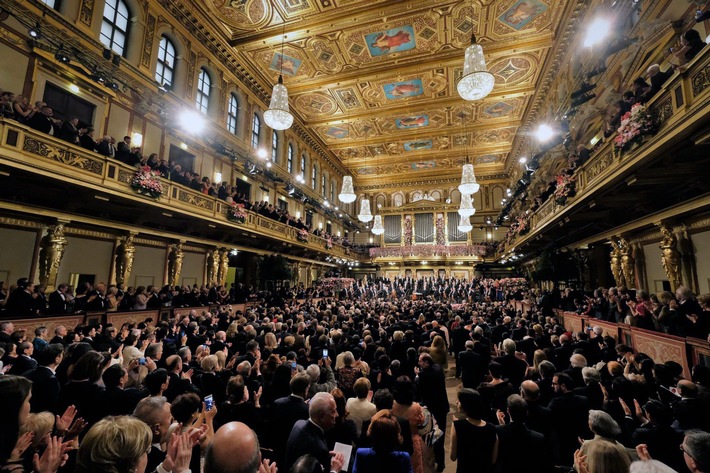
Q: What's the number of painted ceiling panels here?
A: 11